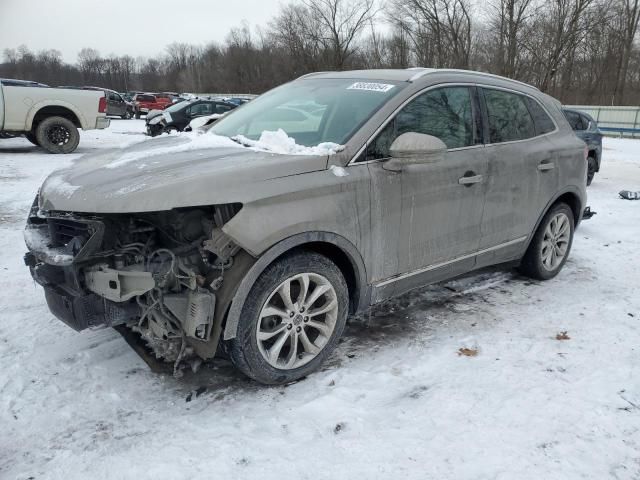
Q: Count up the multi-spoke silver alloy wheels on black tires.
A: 2